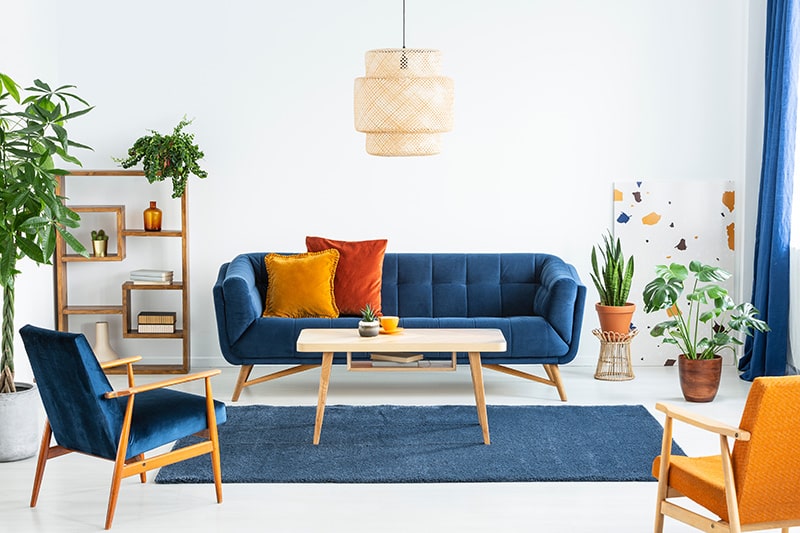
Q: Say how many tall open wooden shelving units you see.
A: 1